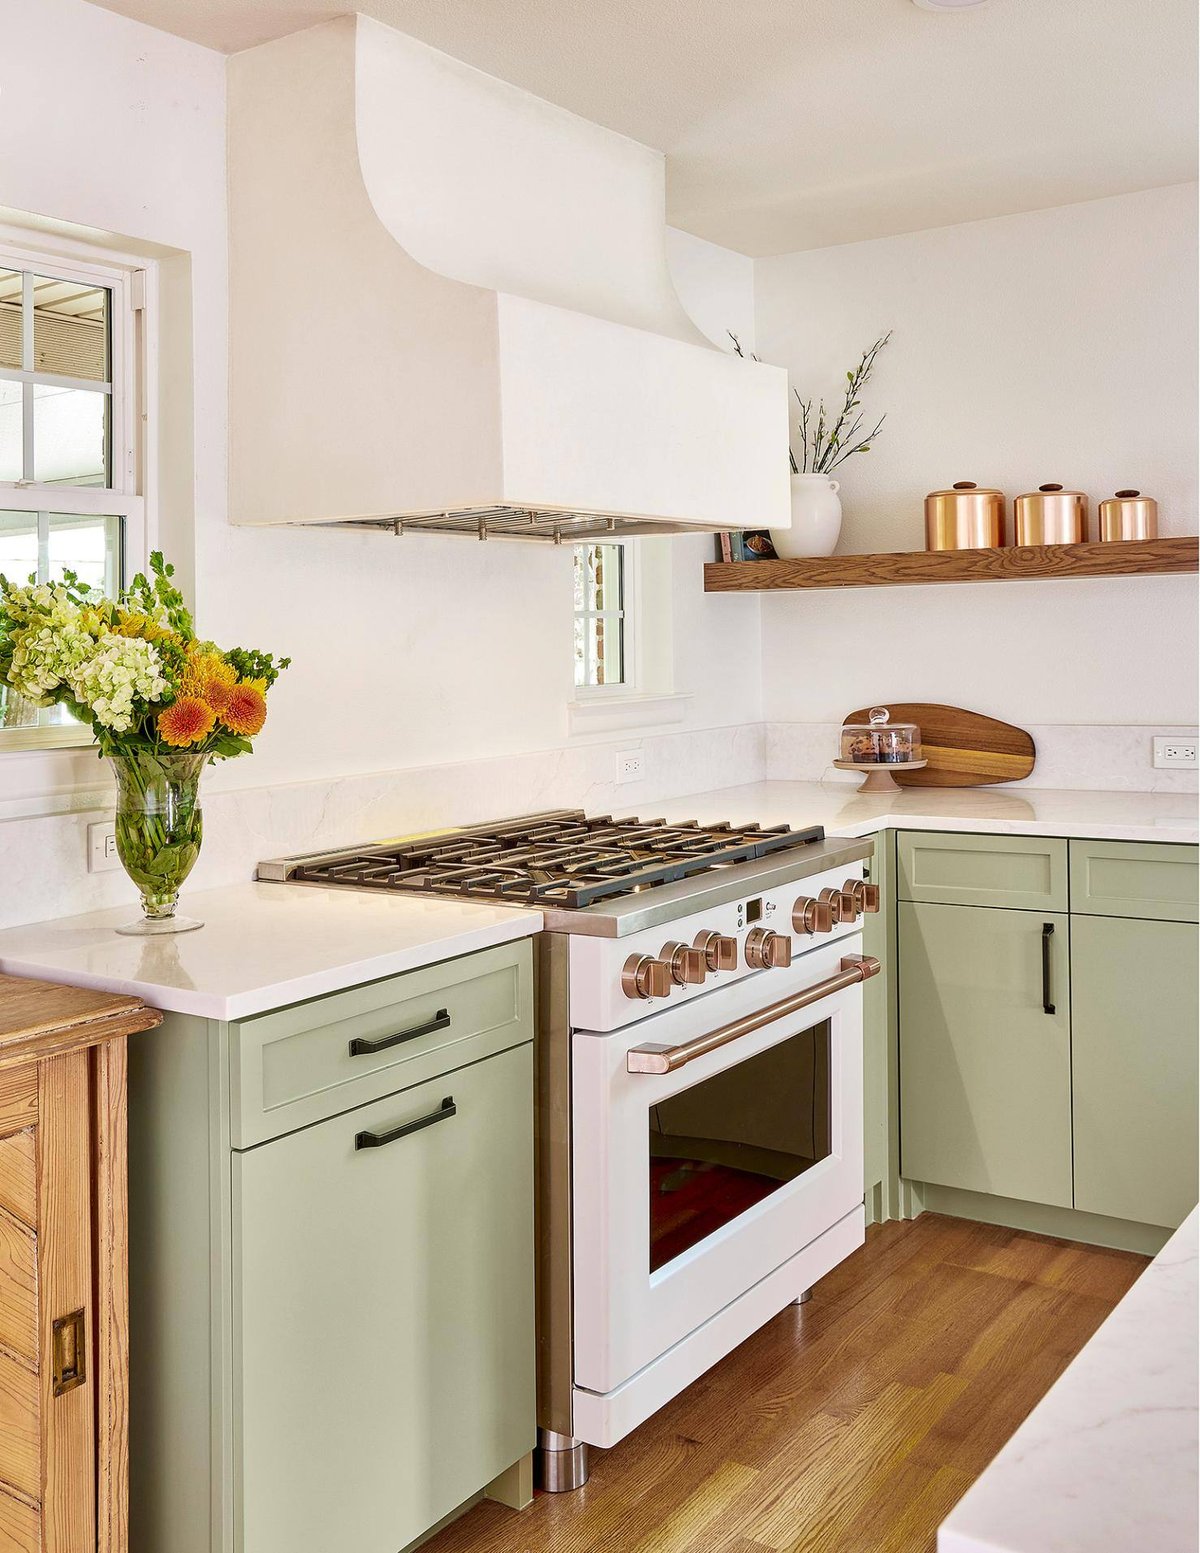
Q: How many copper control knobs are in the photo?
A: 7